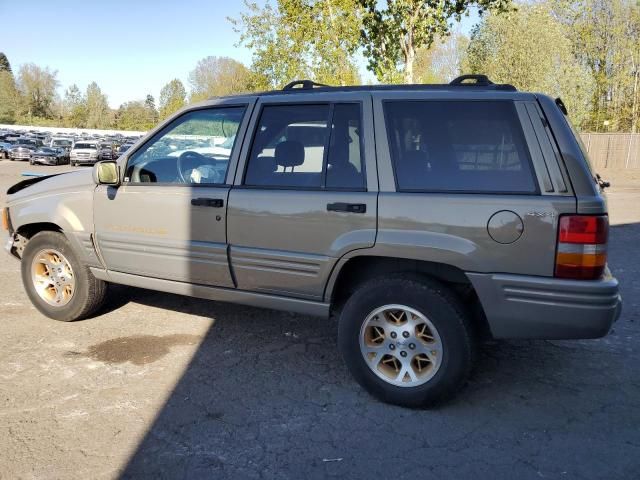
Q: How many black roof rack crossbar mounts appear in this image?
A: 2